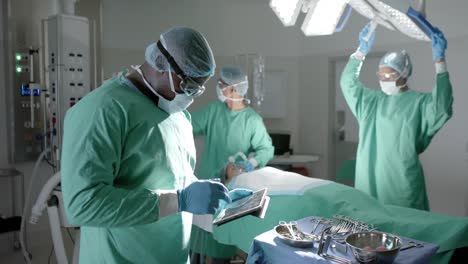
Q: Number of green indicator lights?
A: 2